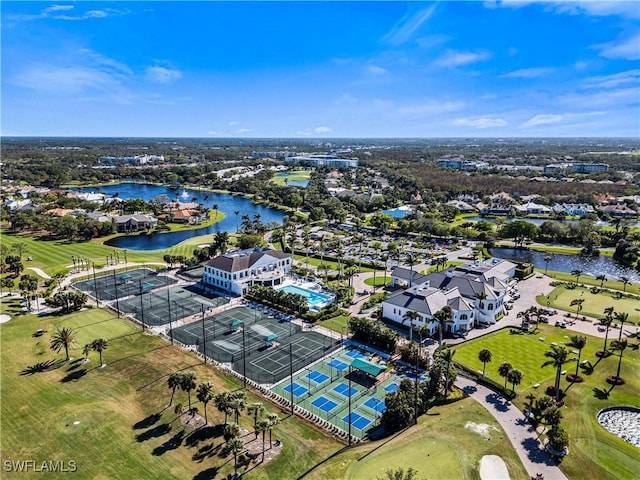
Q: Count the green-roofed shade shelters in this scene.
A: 5